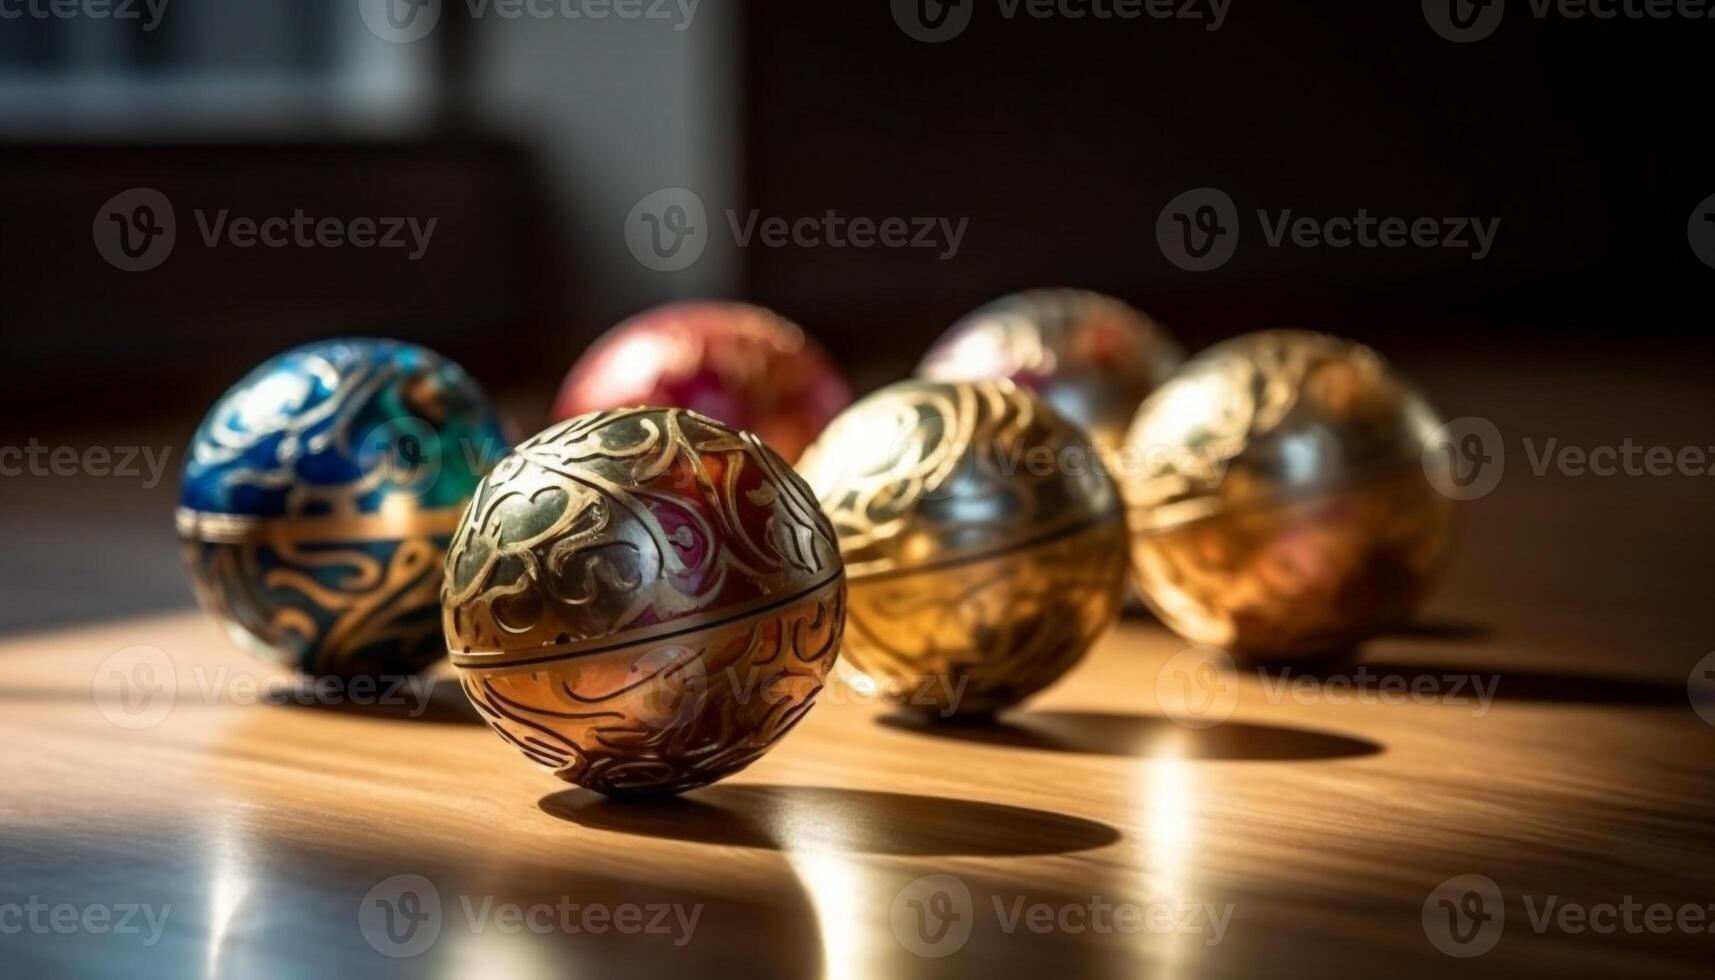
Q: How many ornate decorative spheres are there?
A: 6